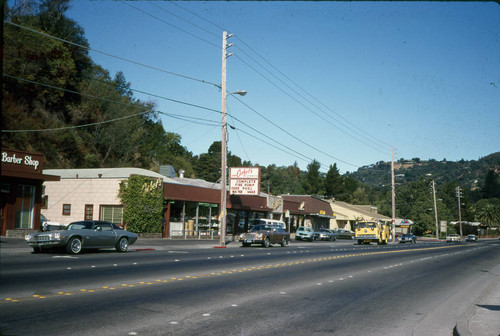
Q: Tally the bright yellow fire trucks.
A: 1